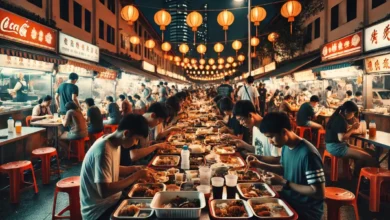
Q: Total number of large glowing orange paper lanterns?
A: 6